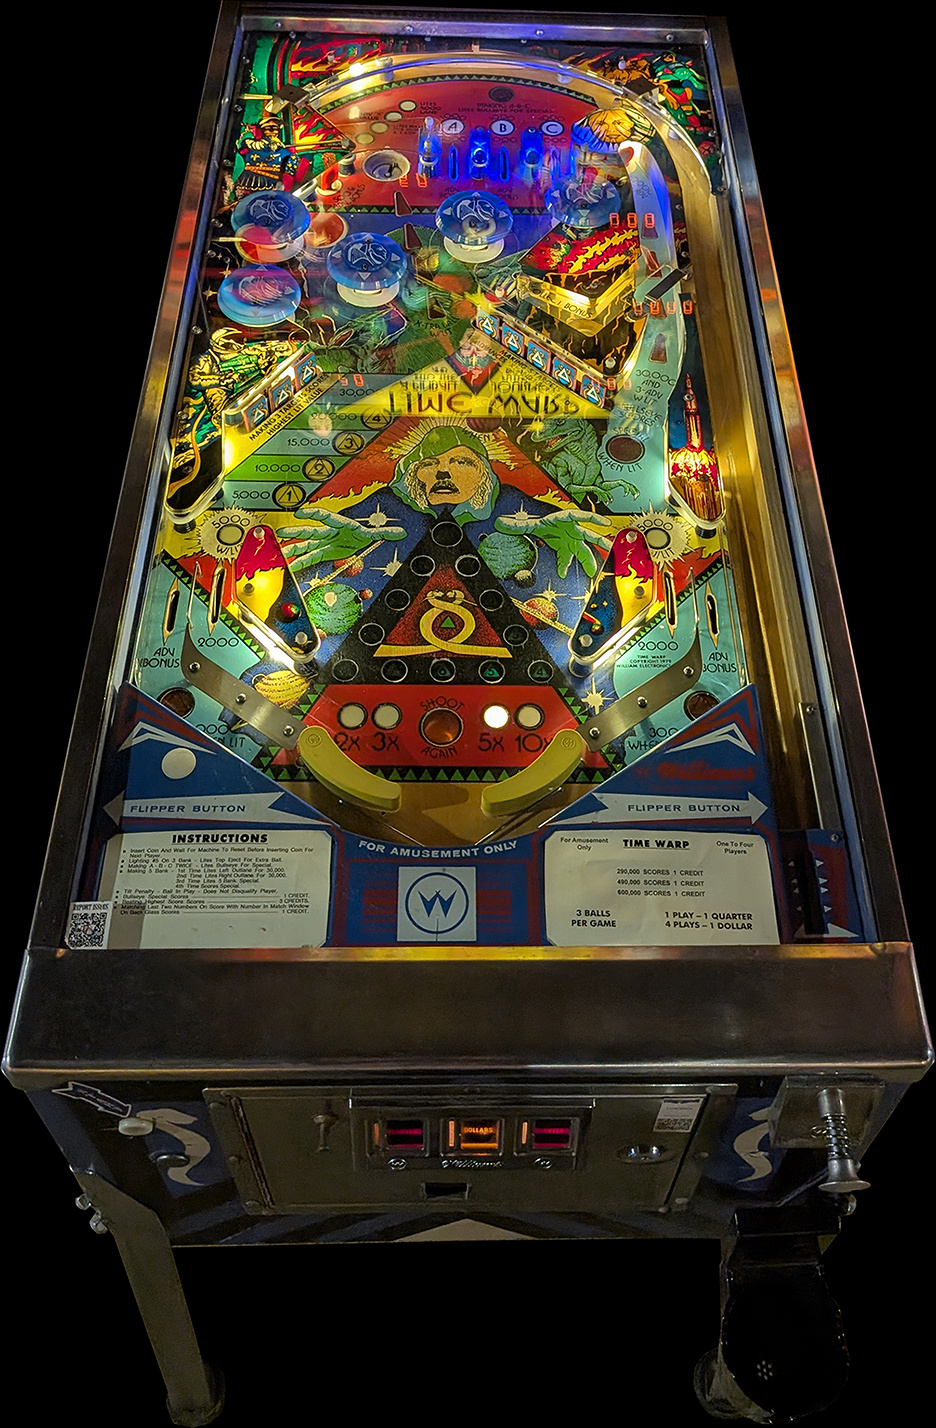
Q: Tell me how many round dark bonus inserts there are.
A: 12